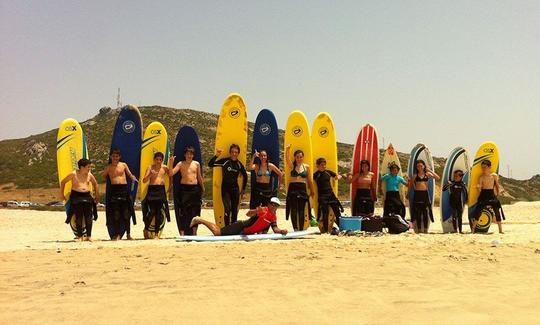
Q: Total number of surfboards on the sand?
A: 14